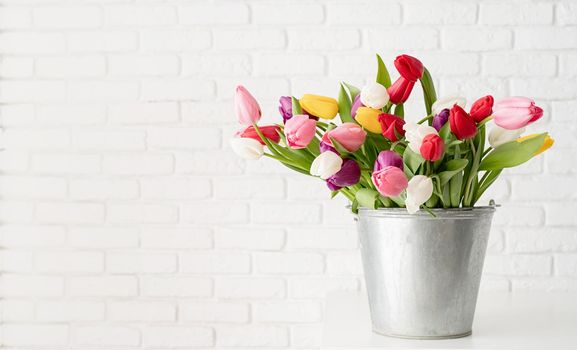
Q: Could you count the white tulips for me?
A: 7